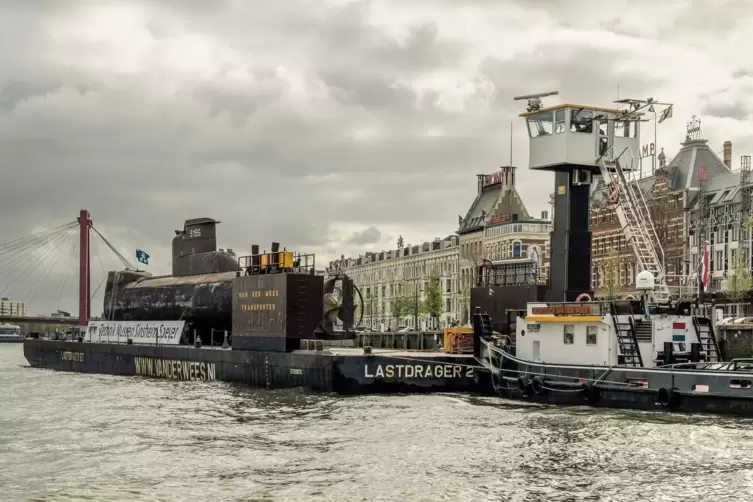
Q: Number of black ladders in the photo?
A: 2